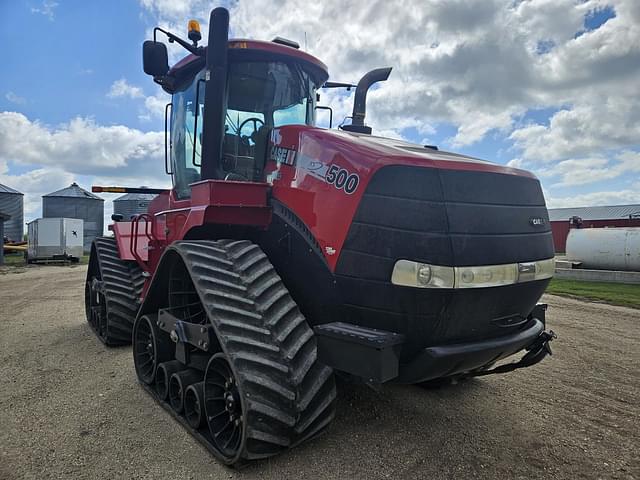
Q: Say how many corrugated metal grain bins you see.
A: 3